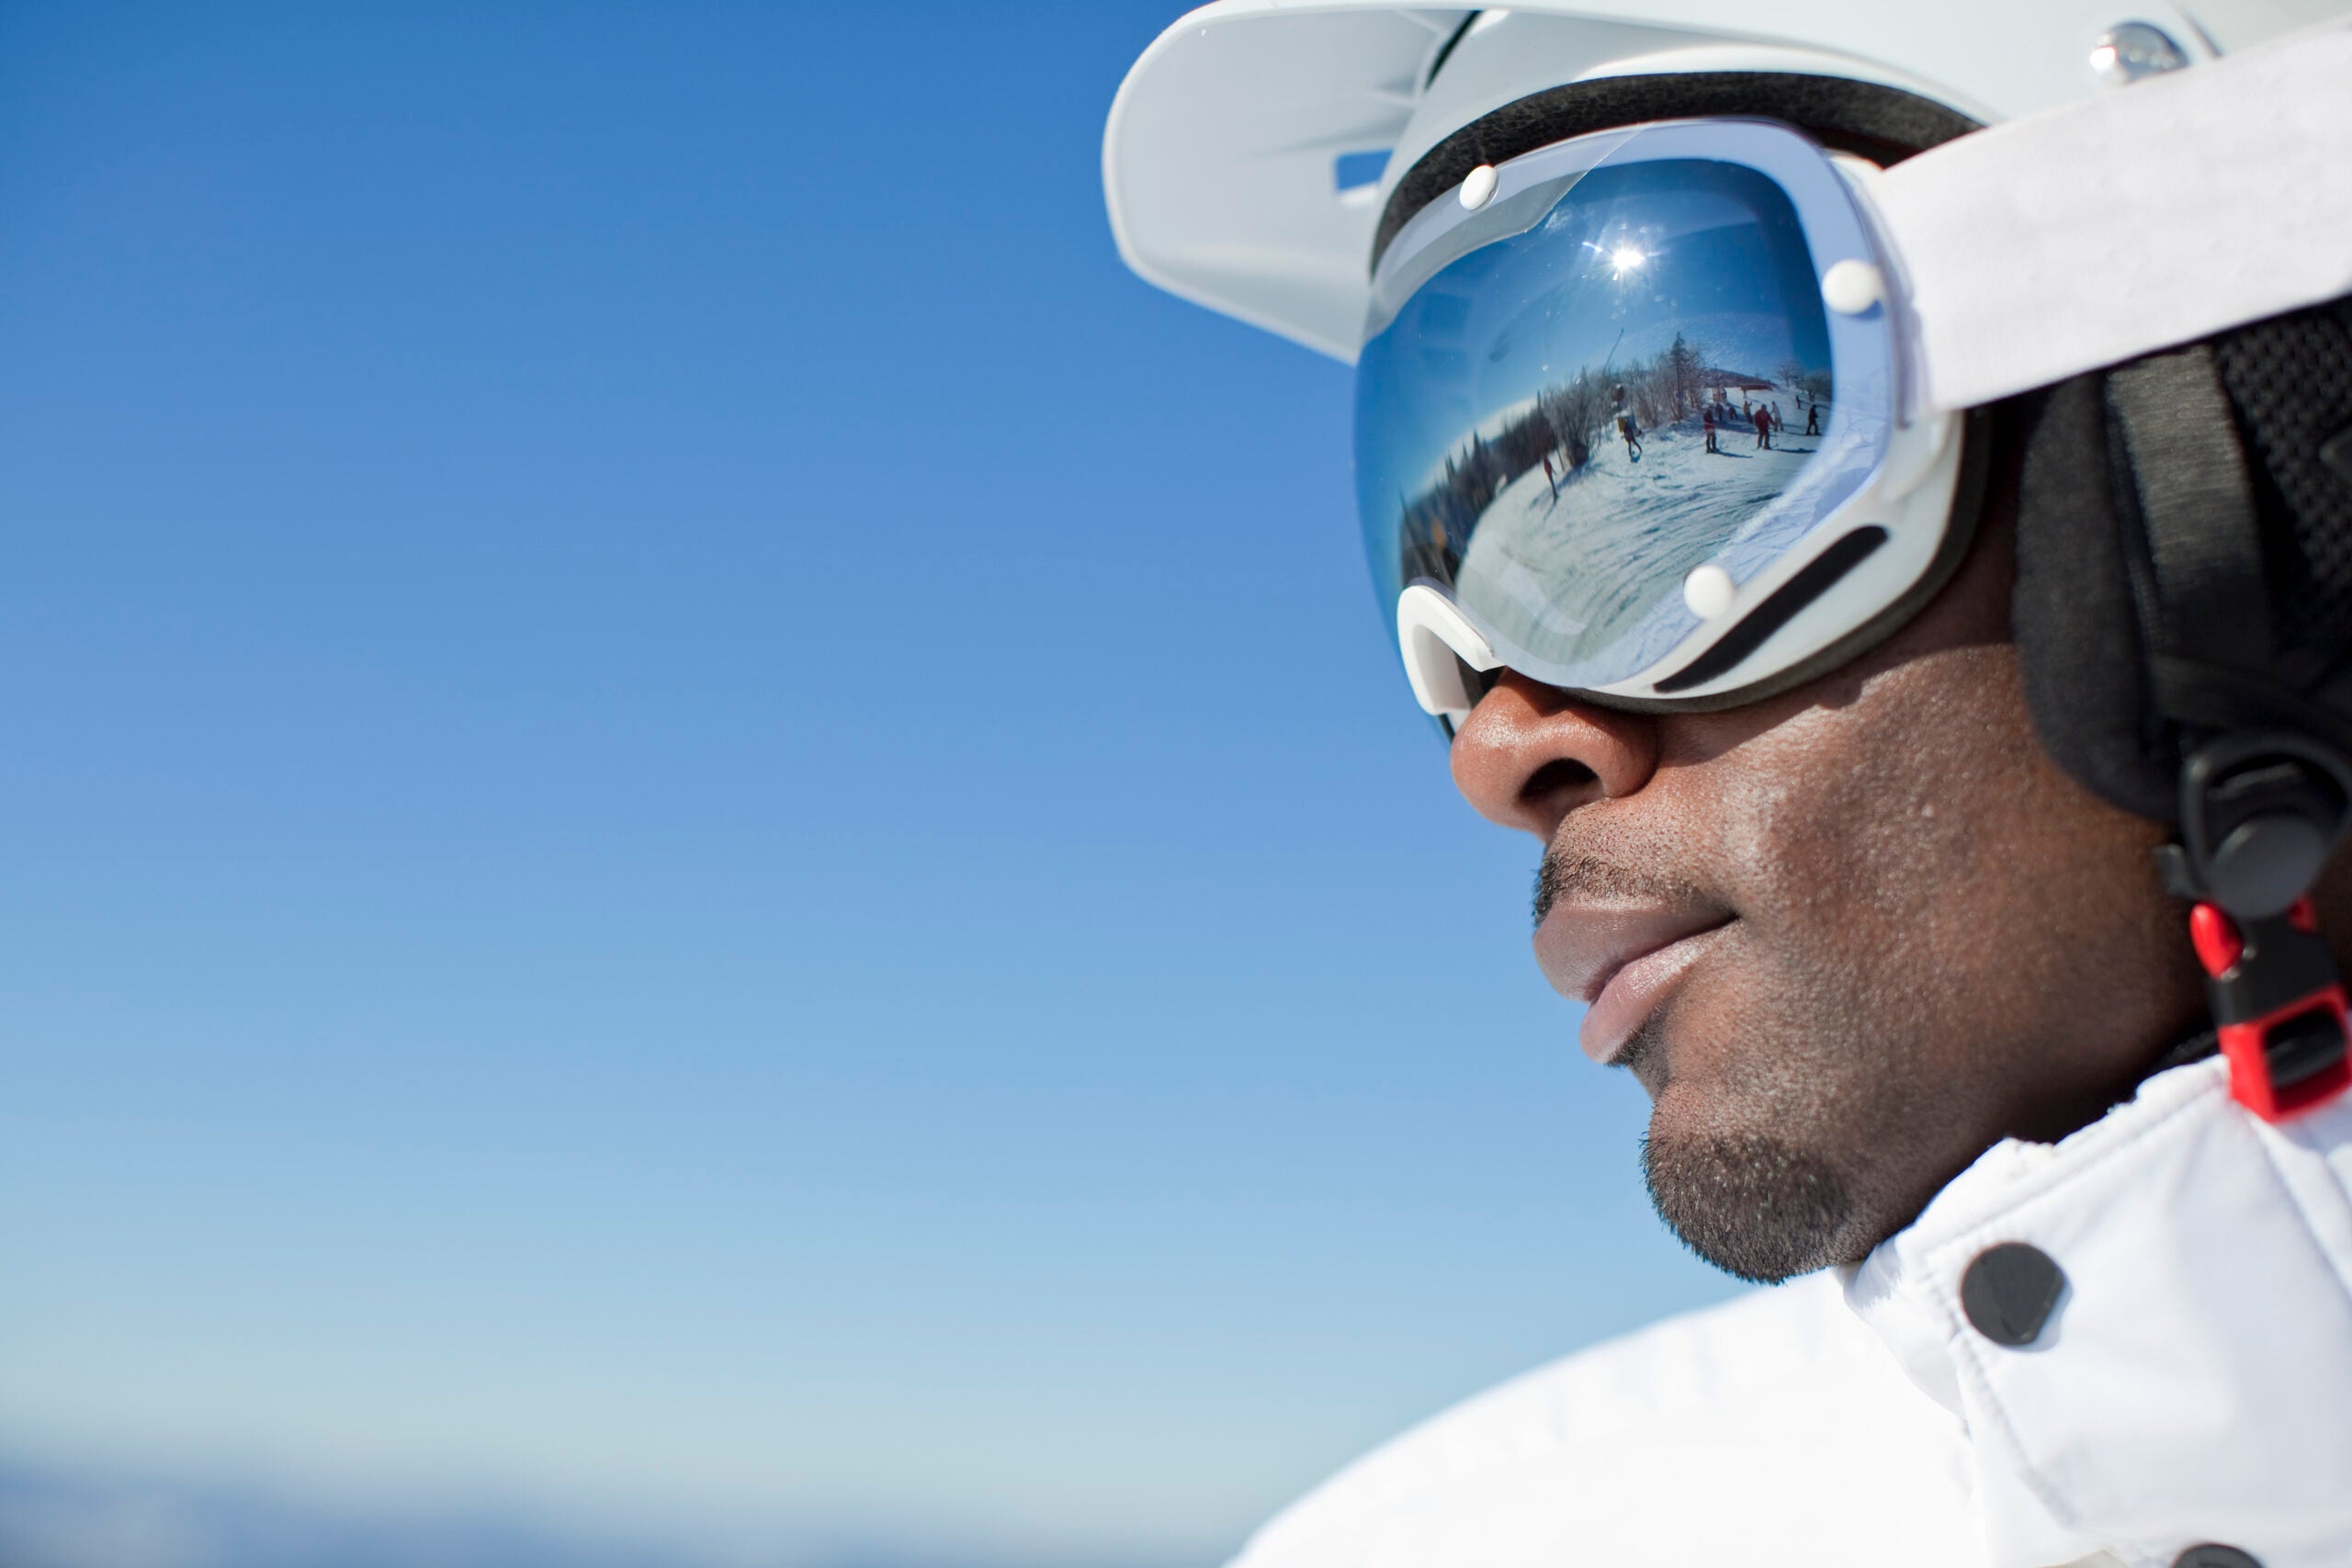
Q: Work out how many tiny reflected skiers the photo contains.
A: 10